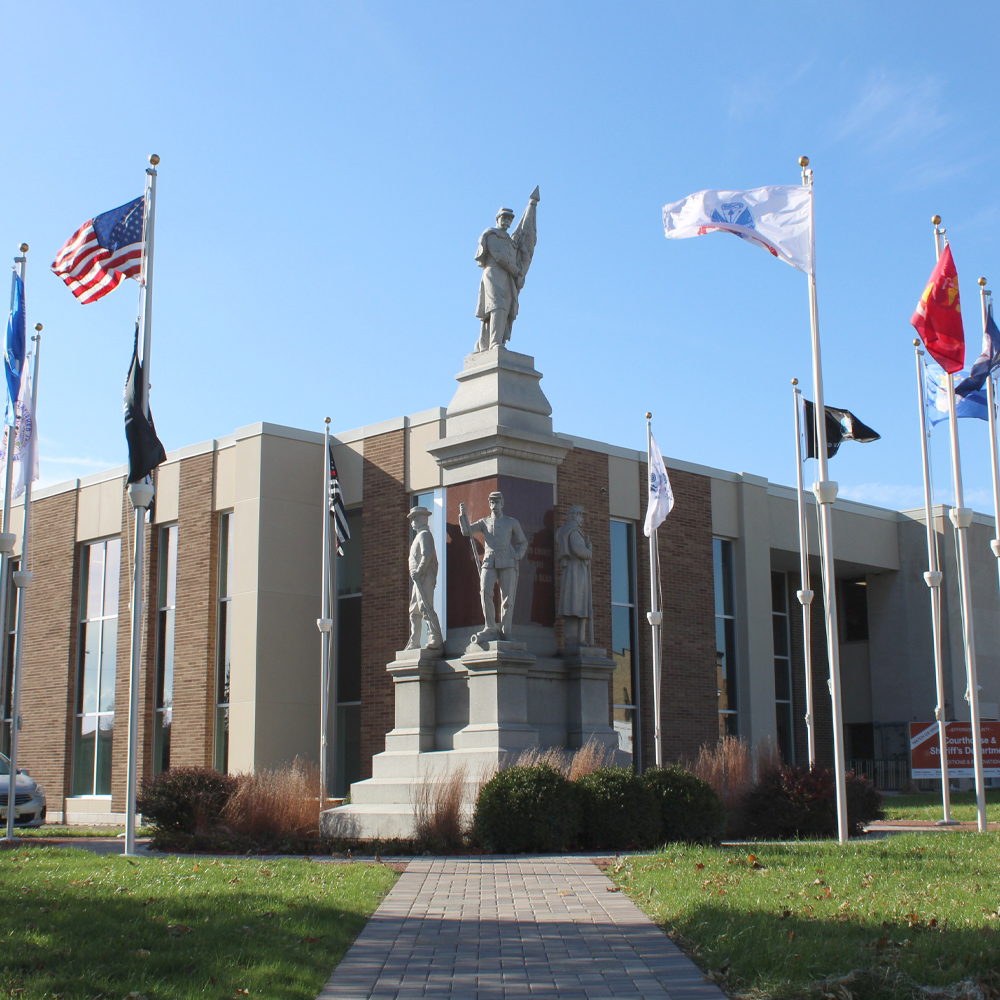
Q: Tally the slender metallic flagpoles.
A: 10